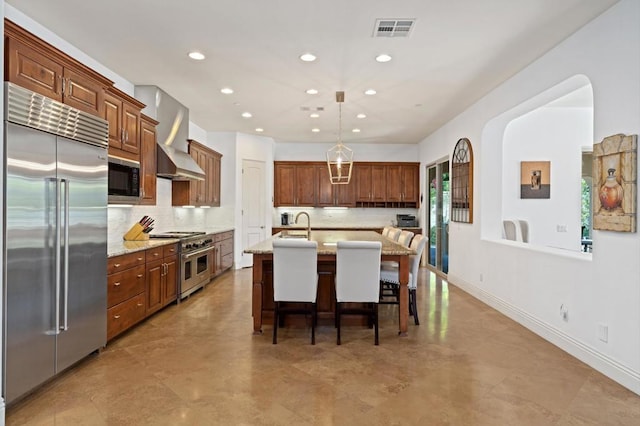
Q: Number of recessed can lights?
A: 12